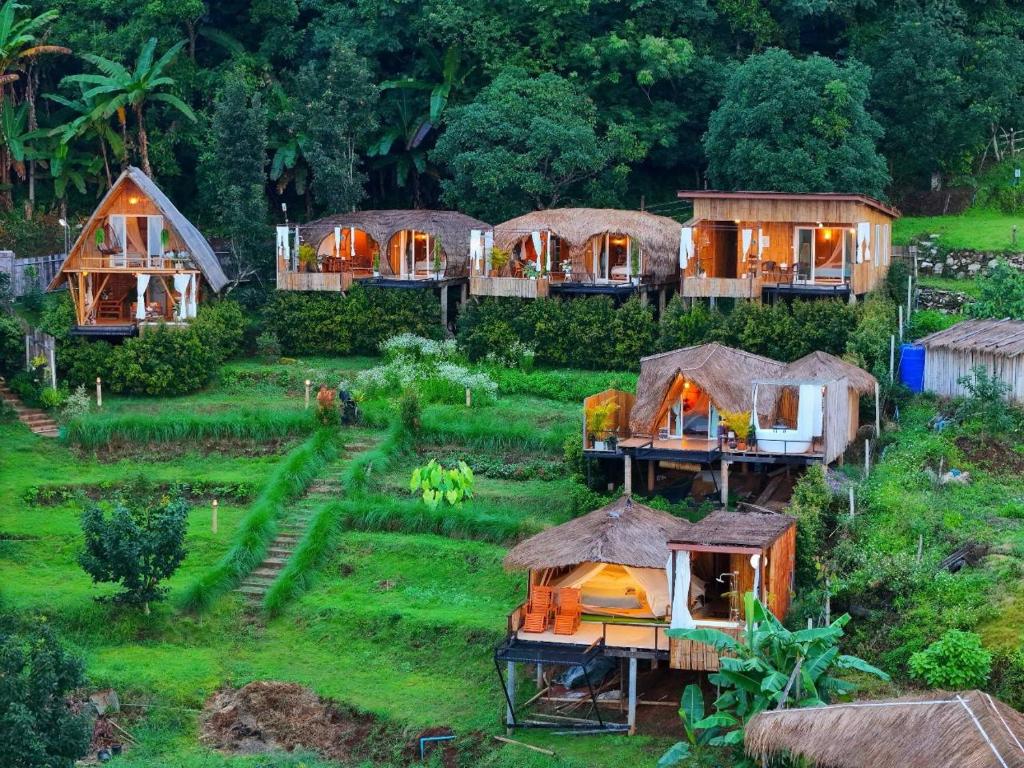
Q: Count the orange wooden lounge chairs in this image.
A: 2